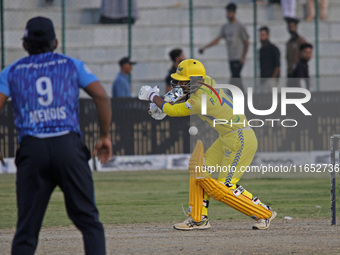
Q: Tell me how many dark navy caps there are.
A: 2